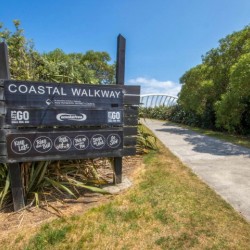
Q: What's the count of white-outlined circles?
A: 6